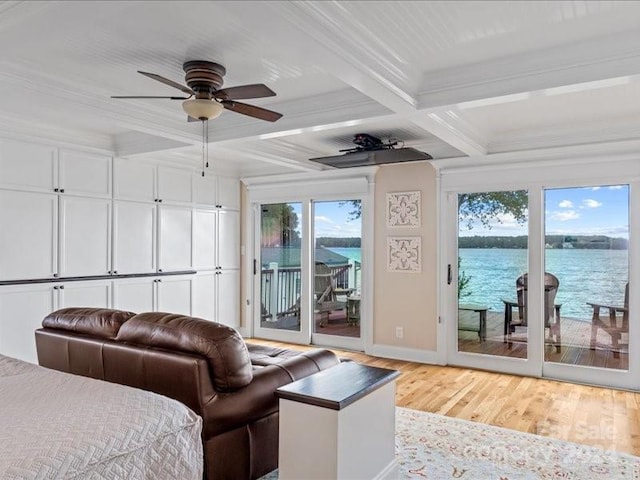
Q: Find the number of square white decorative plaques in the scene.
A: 2